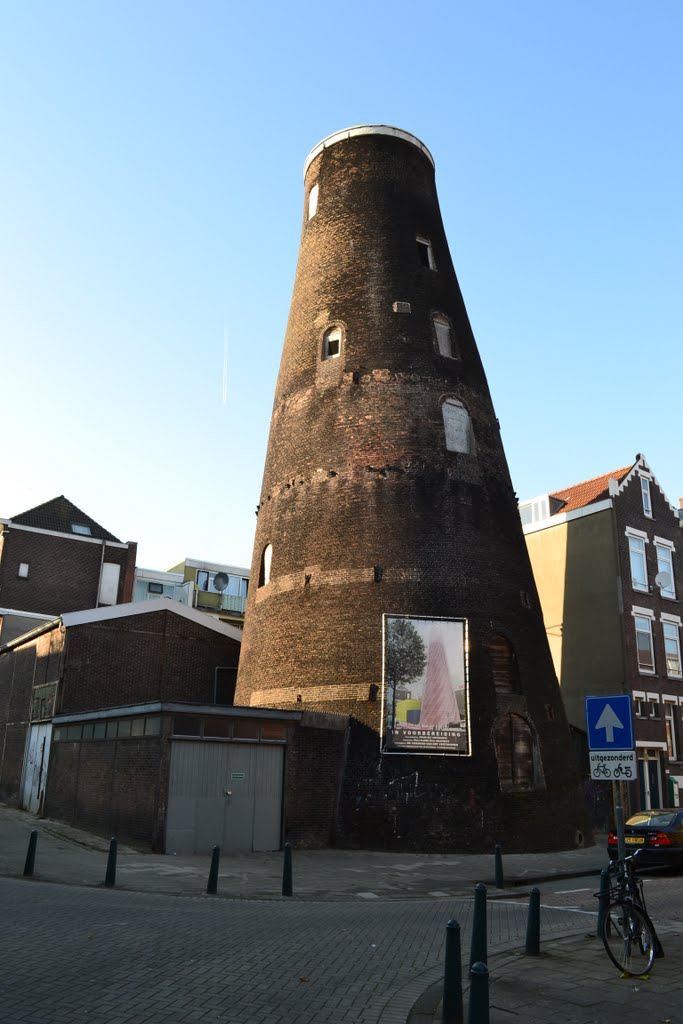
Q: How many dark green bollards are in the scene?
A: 10